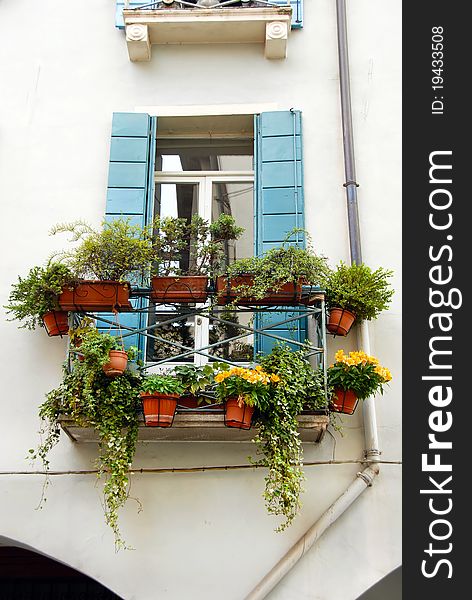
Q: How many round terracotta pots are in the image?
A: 6